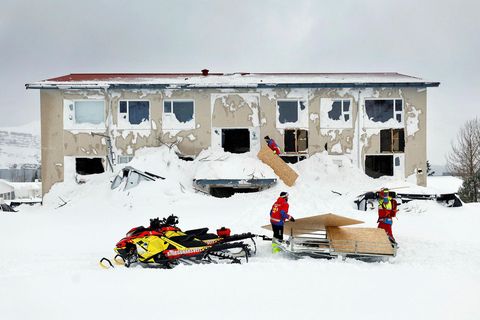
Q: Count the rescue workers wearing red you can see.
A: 3